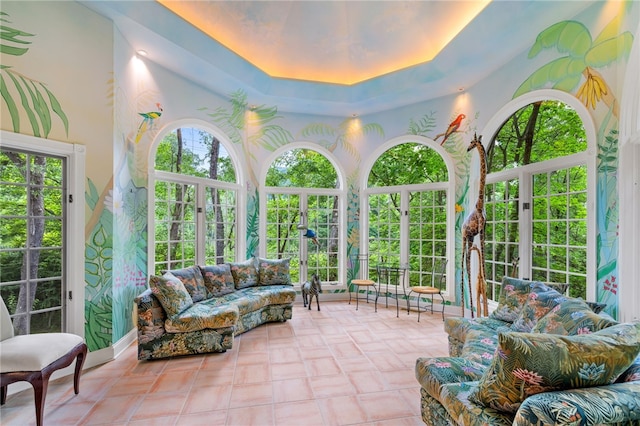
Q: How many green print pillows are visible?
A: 9